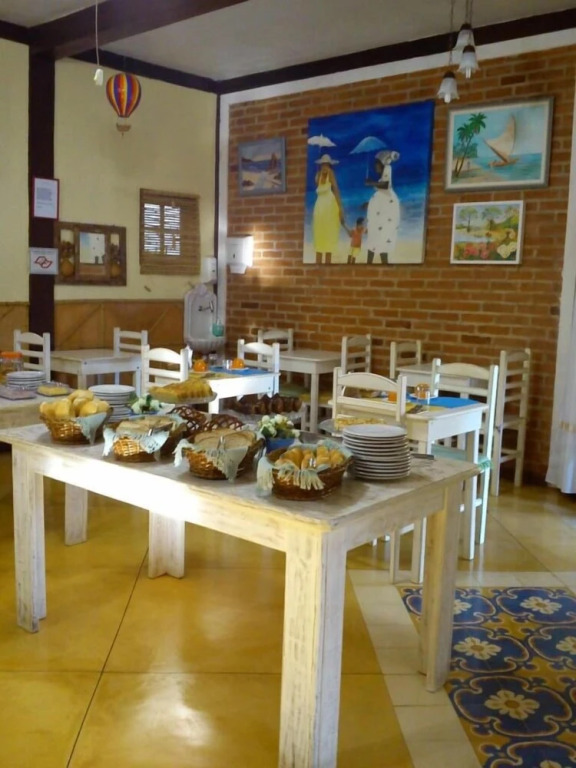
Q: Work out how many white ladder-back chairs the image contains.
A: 10